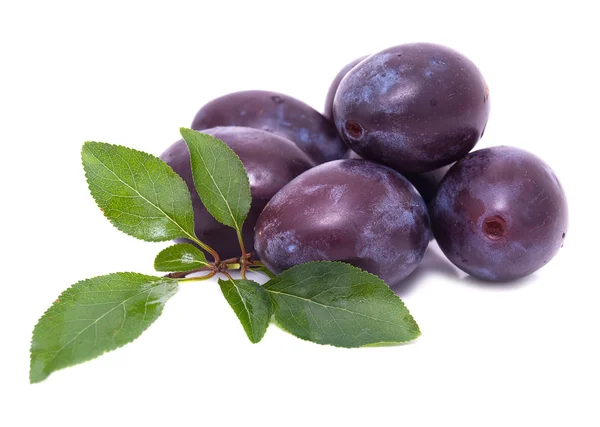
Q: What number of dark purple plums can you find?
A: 6